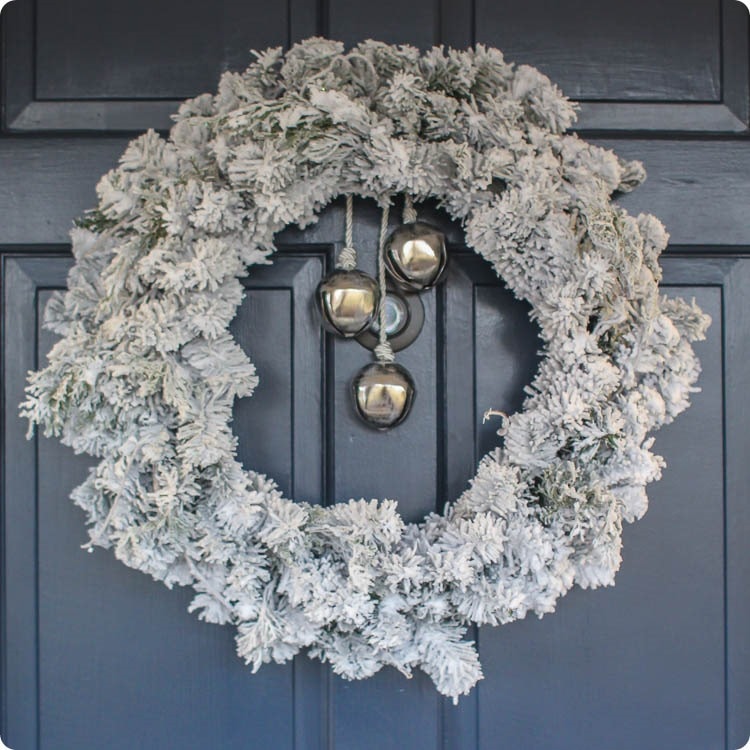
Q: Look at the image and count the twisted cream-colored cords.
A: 3